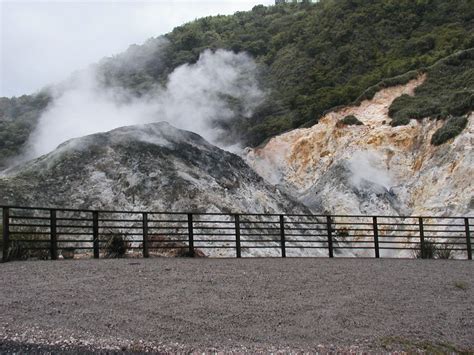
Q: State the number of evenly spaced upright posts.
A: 11